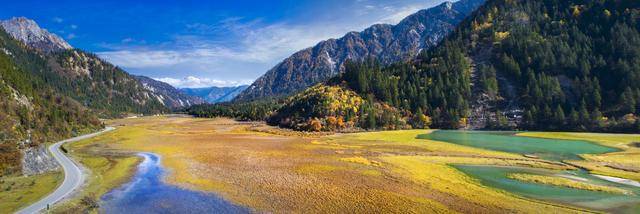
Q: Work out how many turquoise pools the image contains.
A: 2